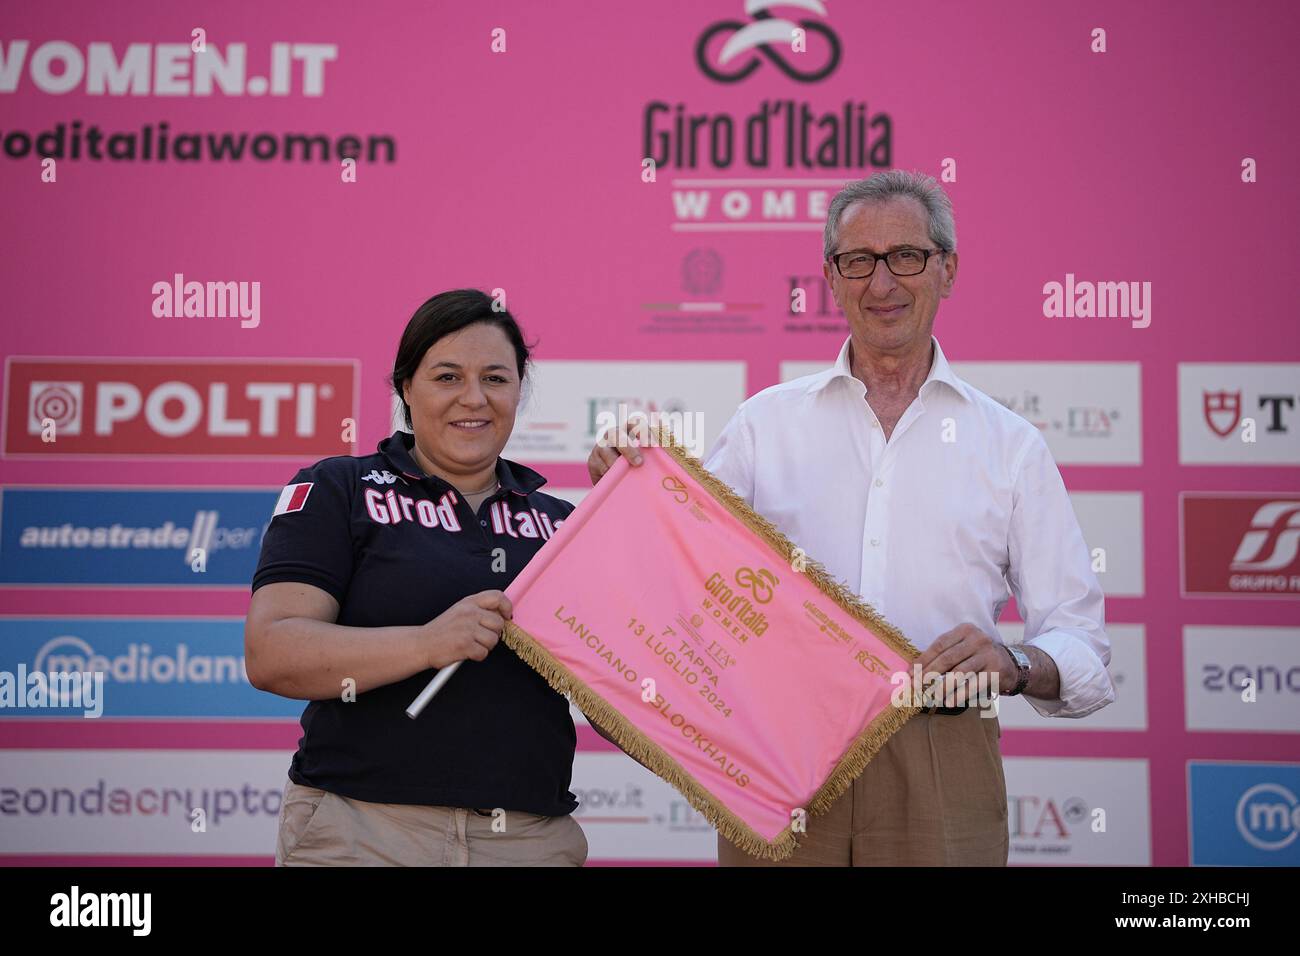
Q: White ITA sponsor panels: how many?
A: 4